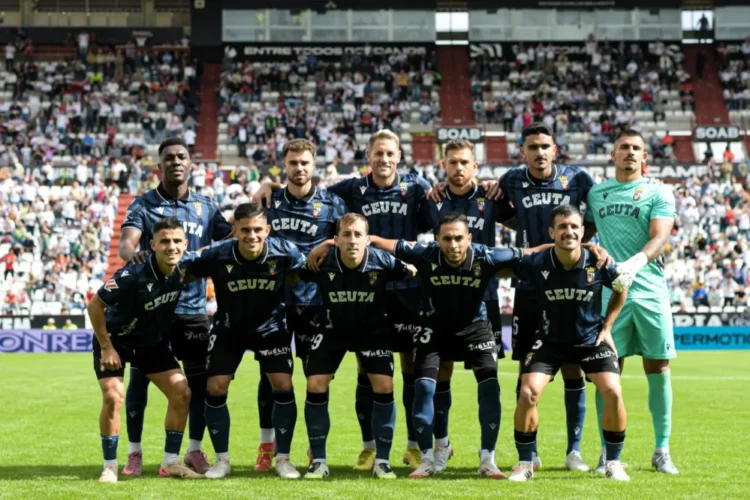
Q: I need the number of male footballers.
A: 11